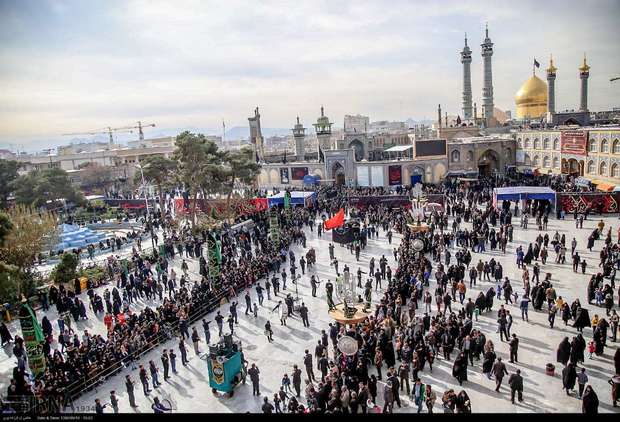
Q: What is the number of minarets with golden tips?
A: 2